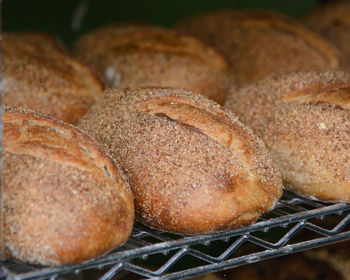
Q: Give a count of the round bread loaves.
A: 7